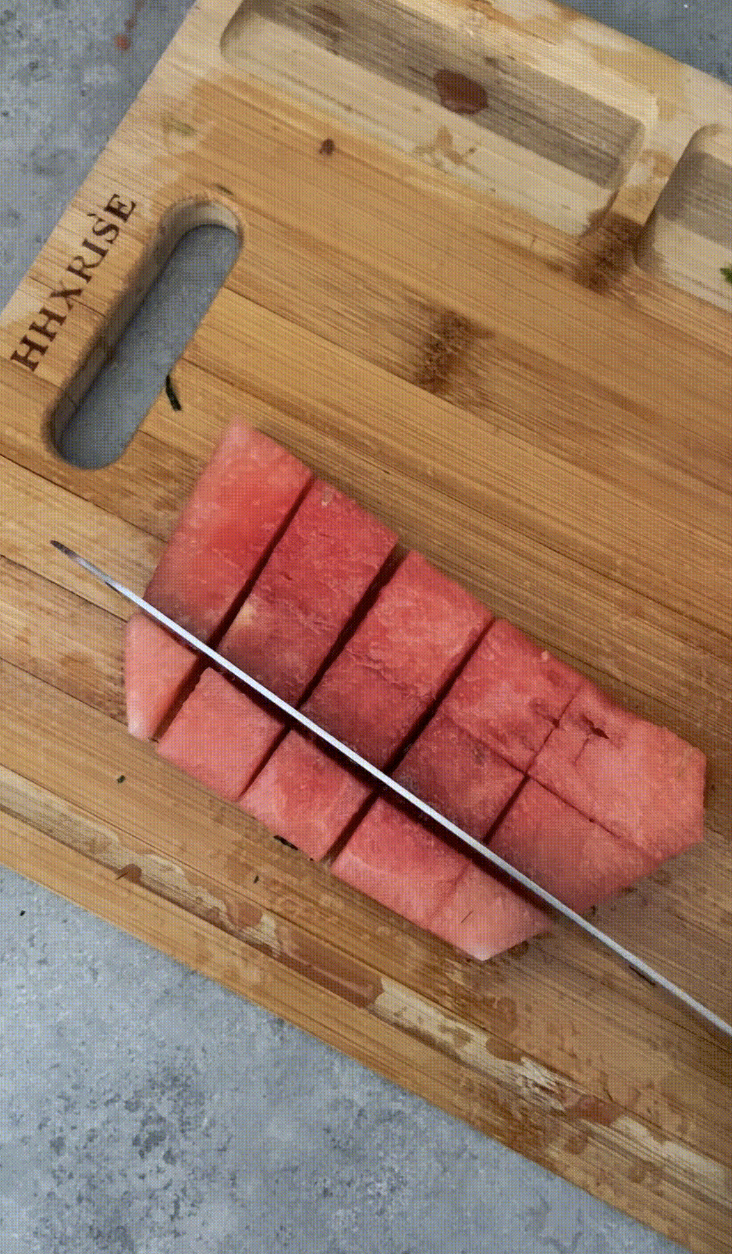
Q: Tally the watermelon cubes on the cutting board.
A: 15